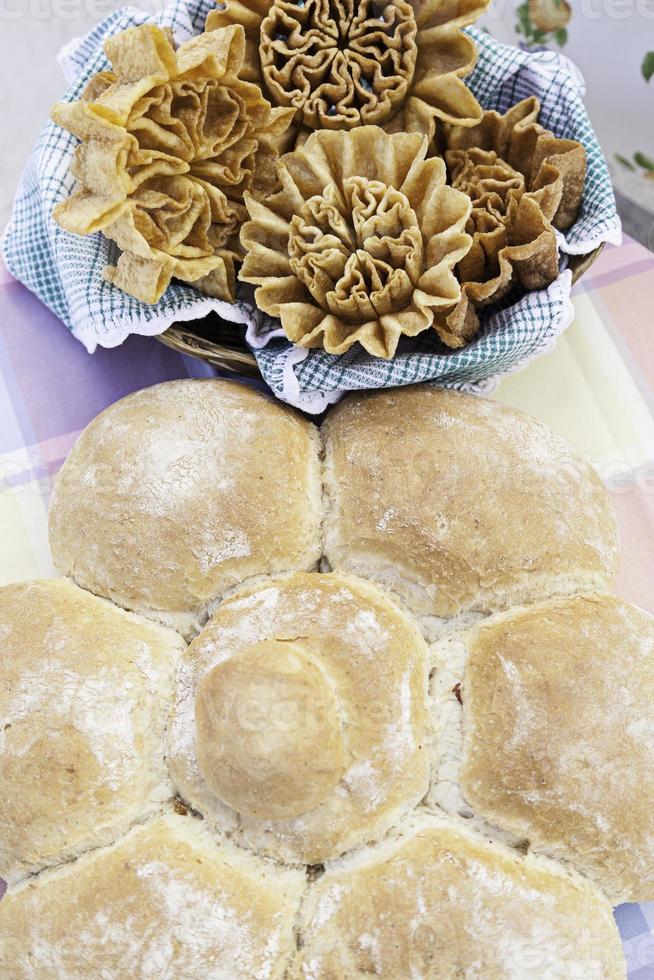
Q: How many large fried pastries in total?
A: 4